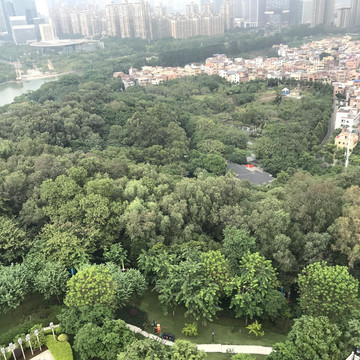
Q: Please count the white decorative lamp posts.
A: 6